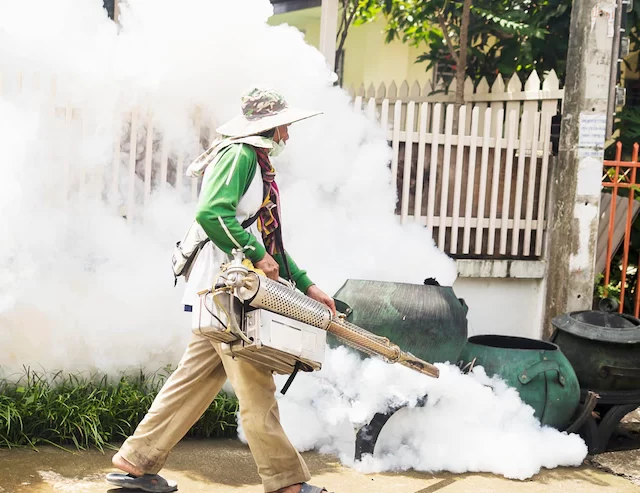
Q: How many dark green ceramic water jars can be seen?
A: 3